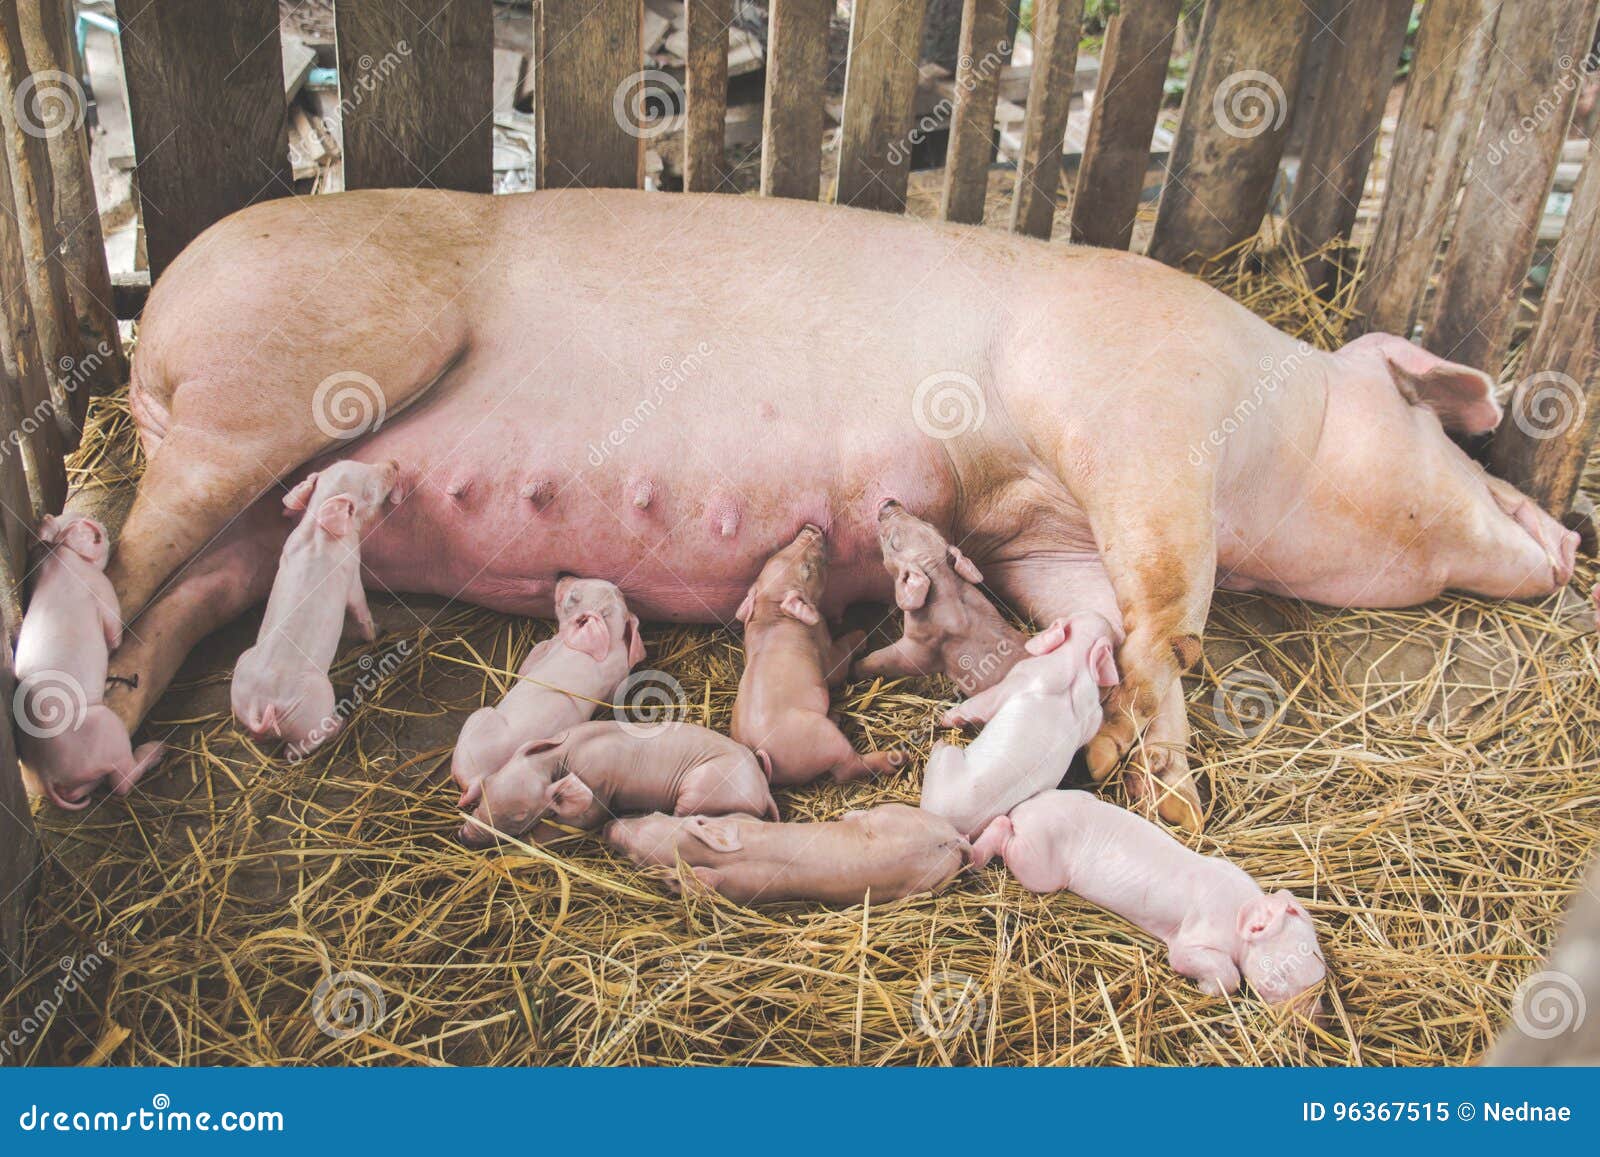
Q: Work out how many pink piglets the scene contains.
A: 5